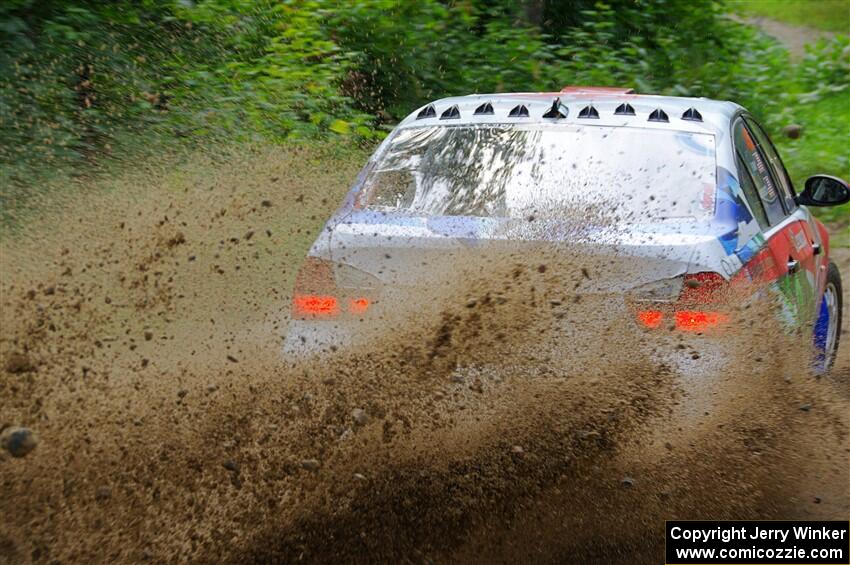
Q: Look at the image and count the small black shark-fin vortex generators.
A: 8